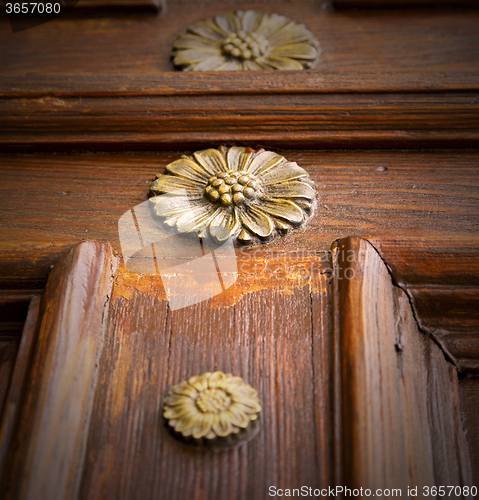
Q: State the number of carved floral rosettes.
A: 3